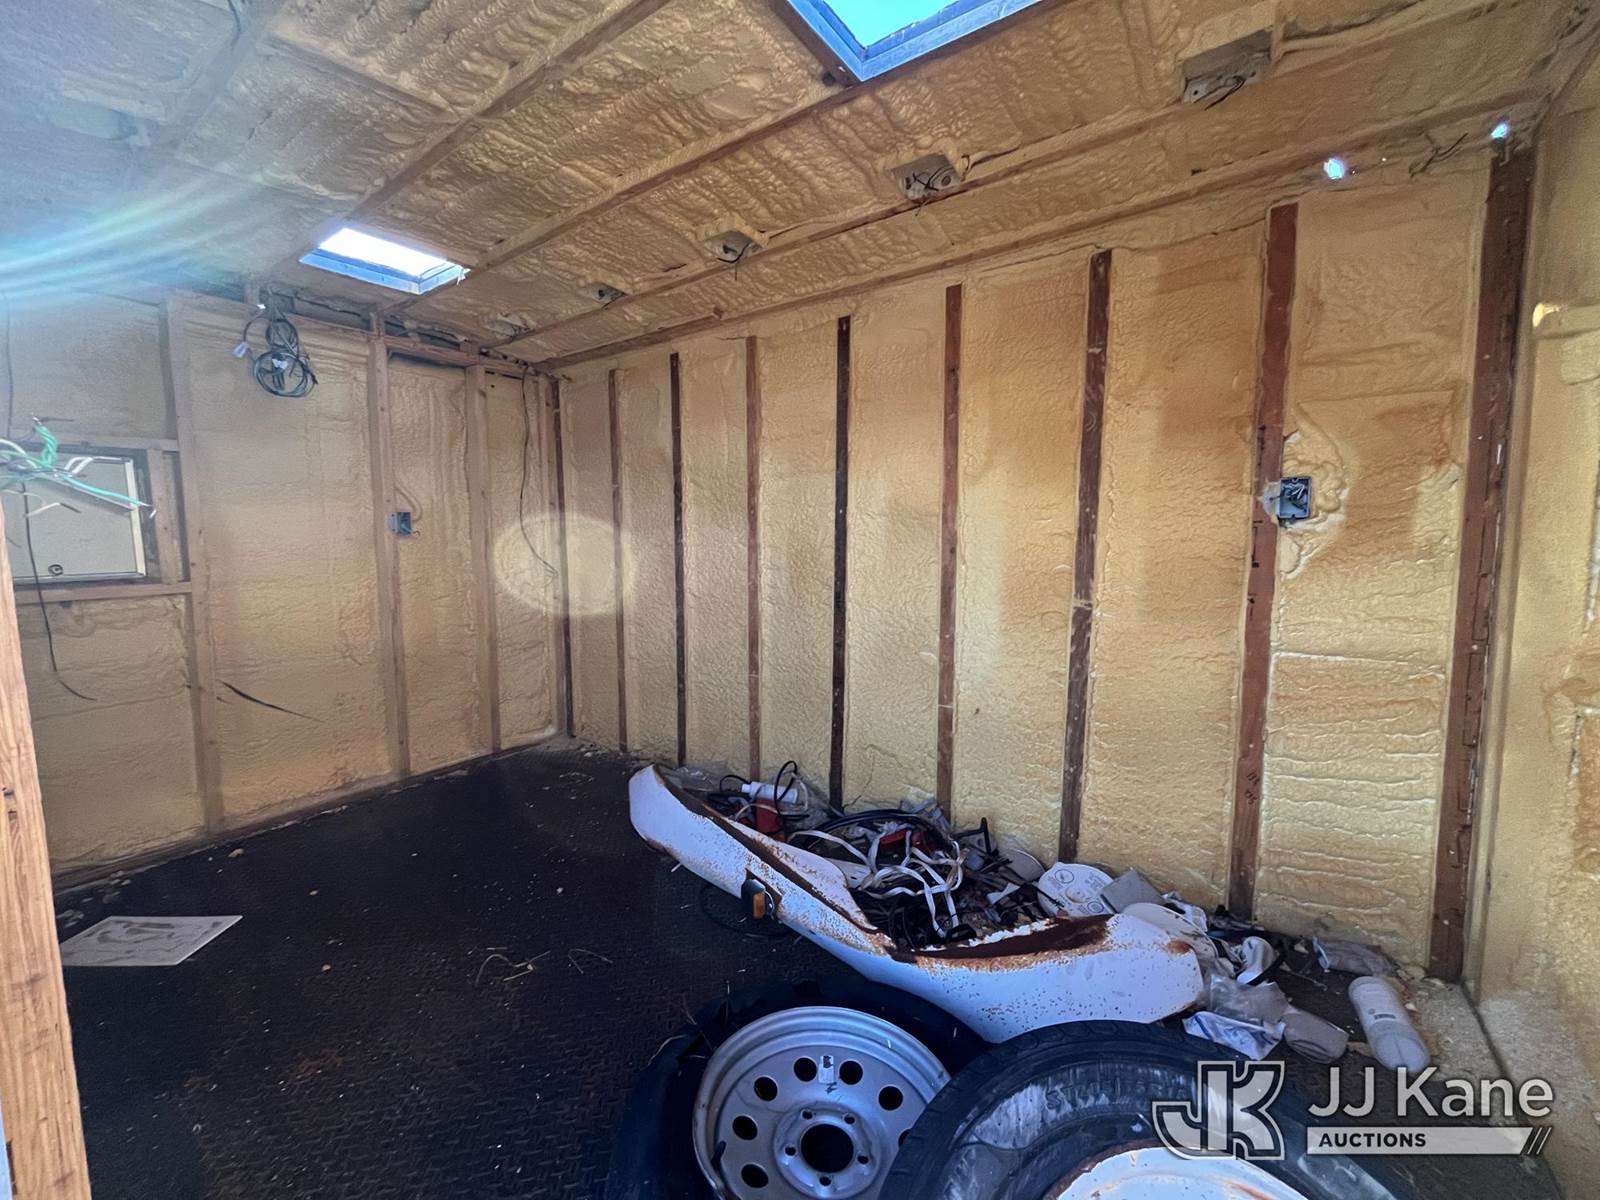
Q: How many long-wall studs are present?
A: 9